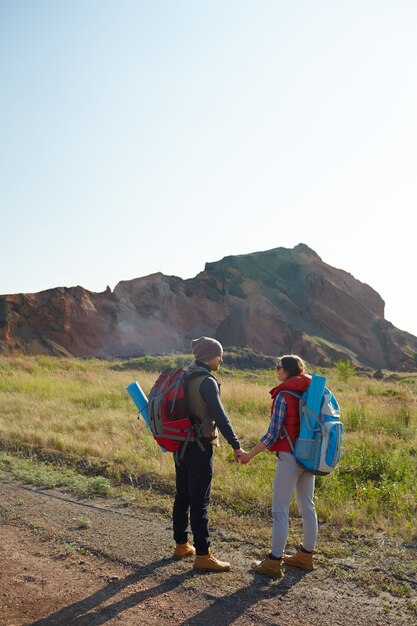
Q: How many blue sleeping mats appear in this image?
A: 2